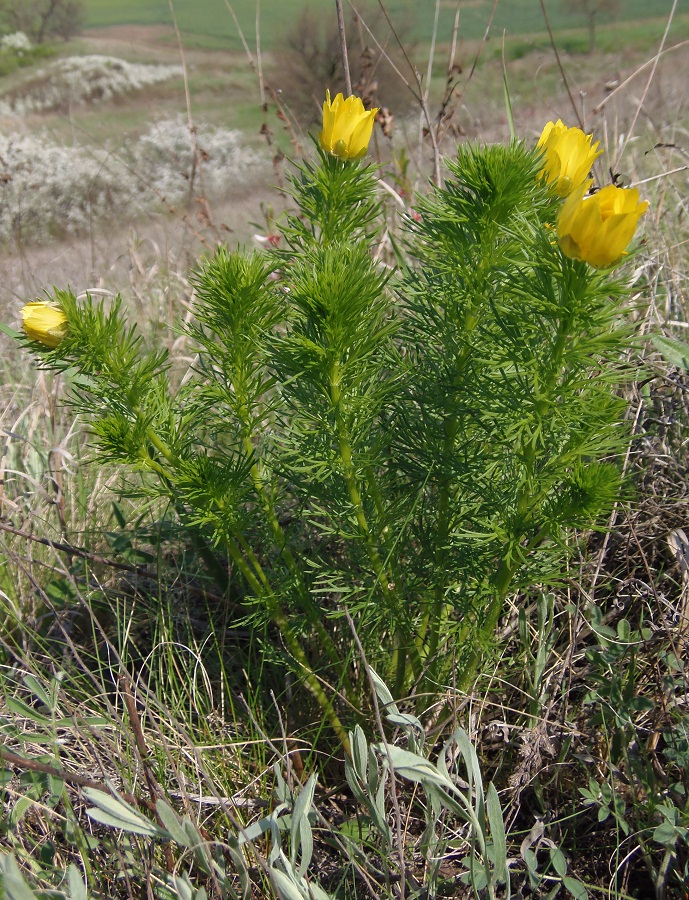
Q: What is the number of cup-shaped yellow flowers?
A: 4